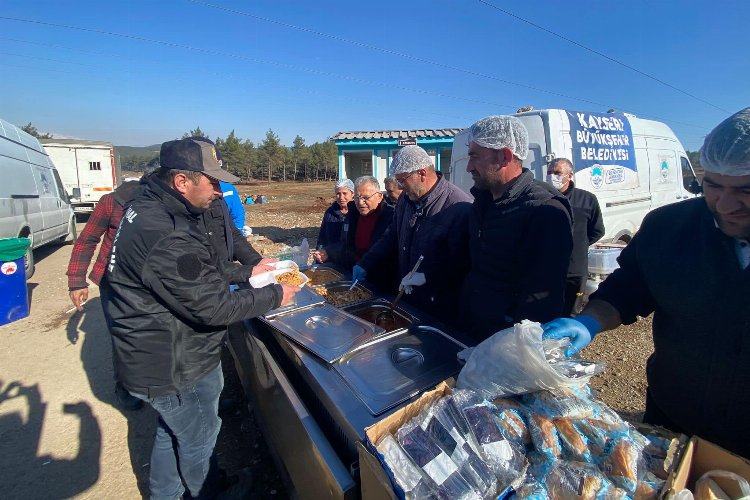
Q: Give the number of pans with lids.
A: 2